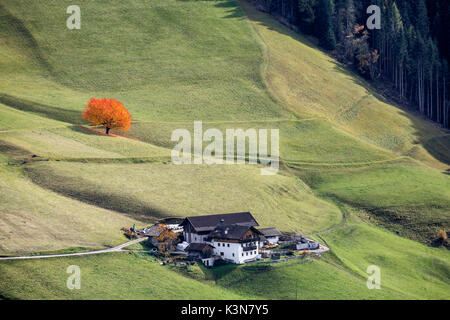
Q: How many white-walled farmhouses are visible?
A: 1